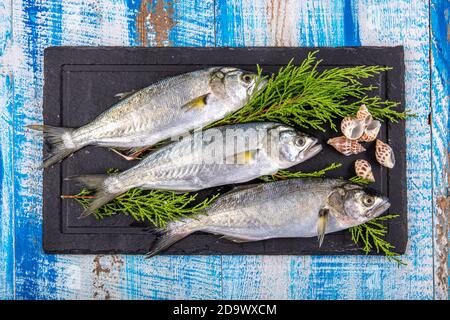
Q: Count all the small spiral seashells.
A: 6